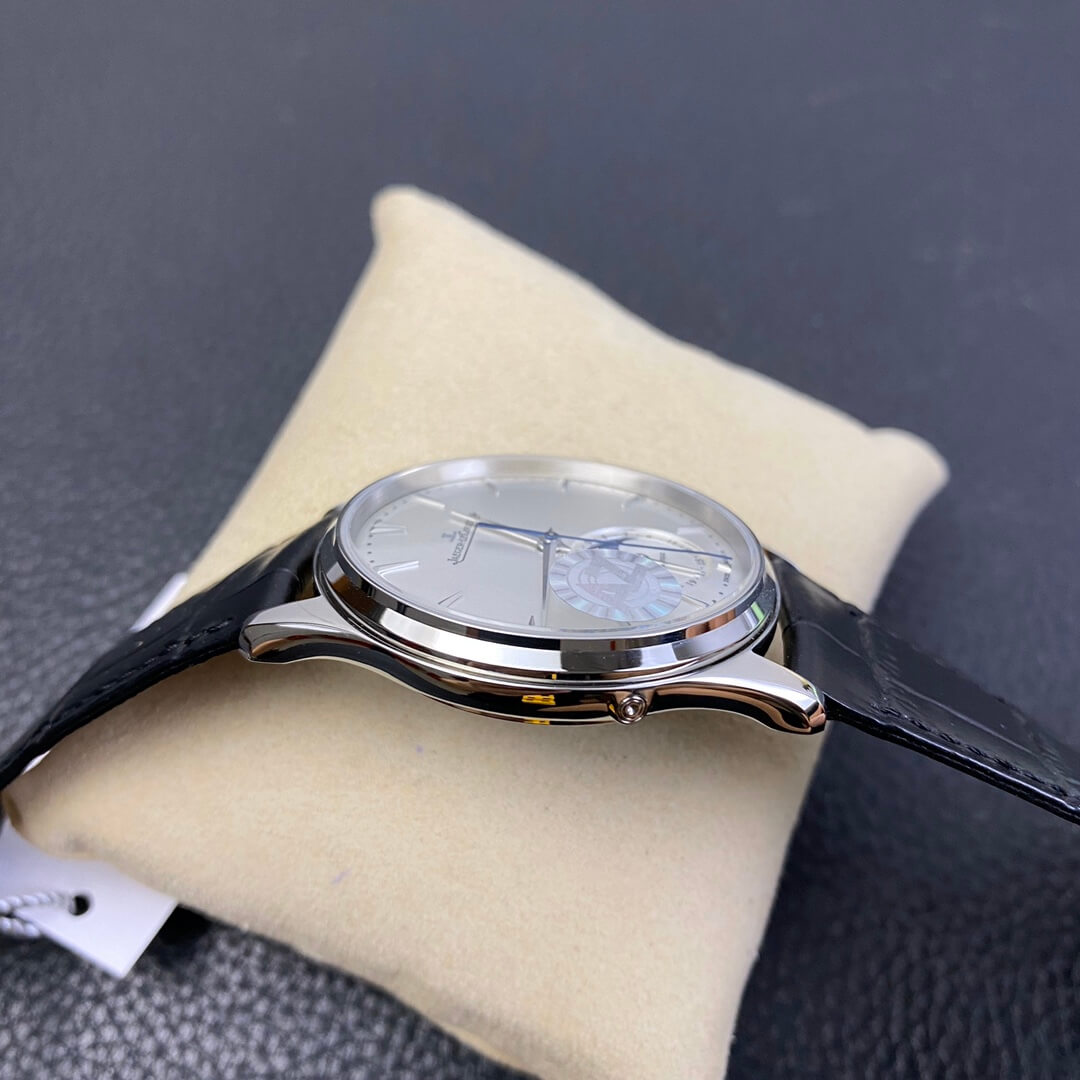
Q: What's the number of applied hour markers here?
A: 12